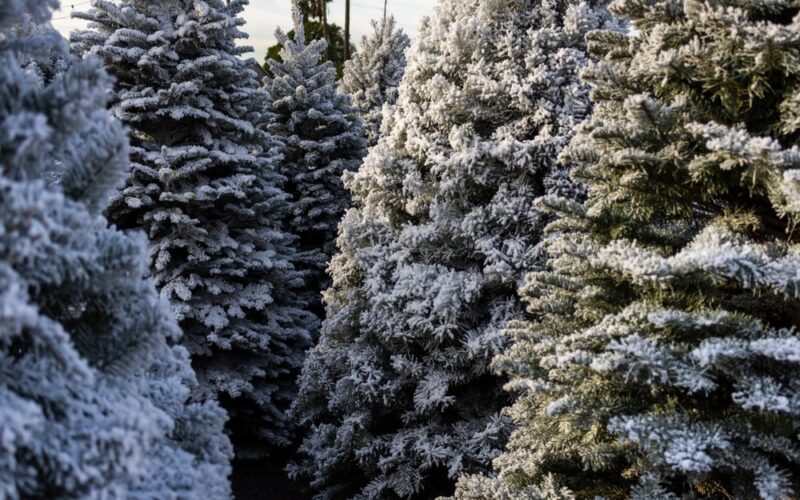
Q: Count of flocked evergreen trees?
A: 6